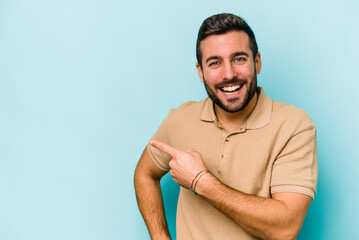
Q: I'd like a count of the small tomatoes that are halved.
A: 0